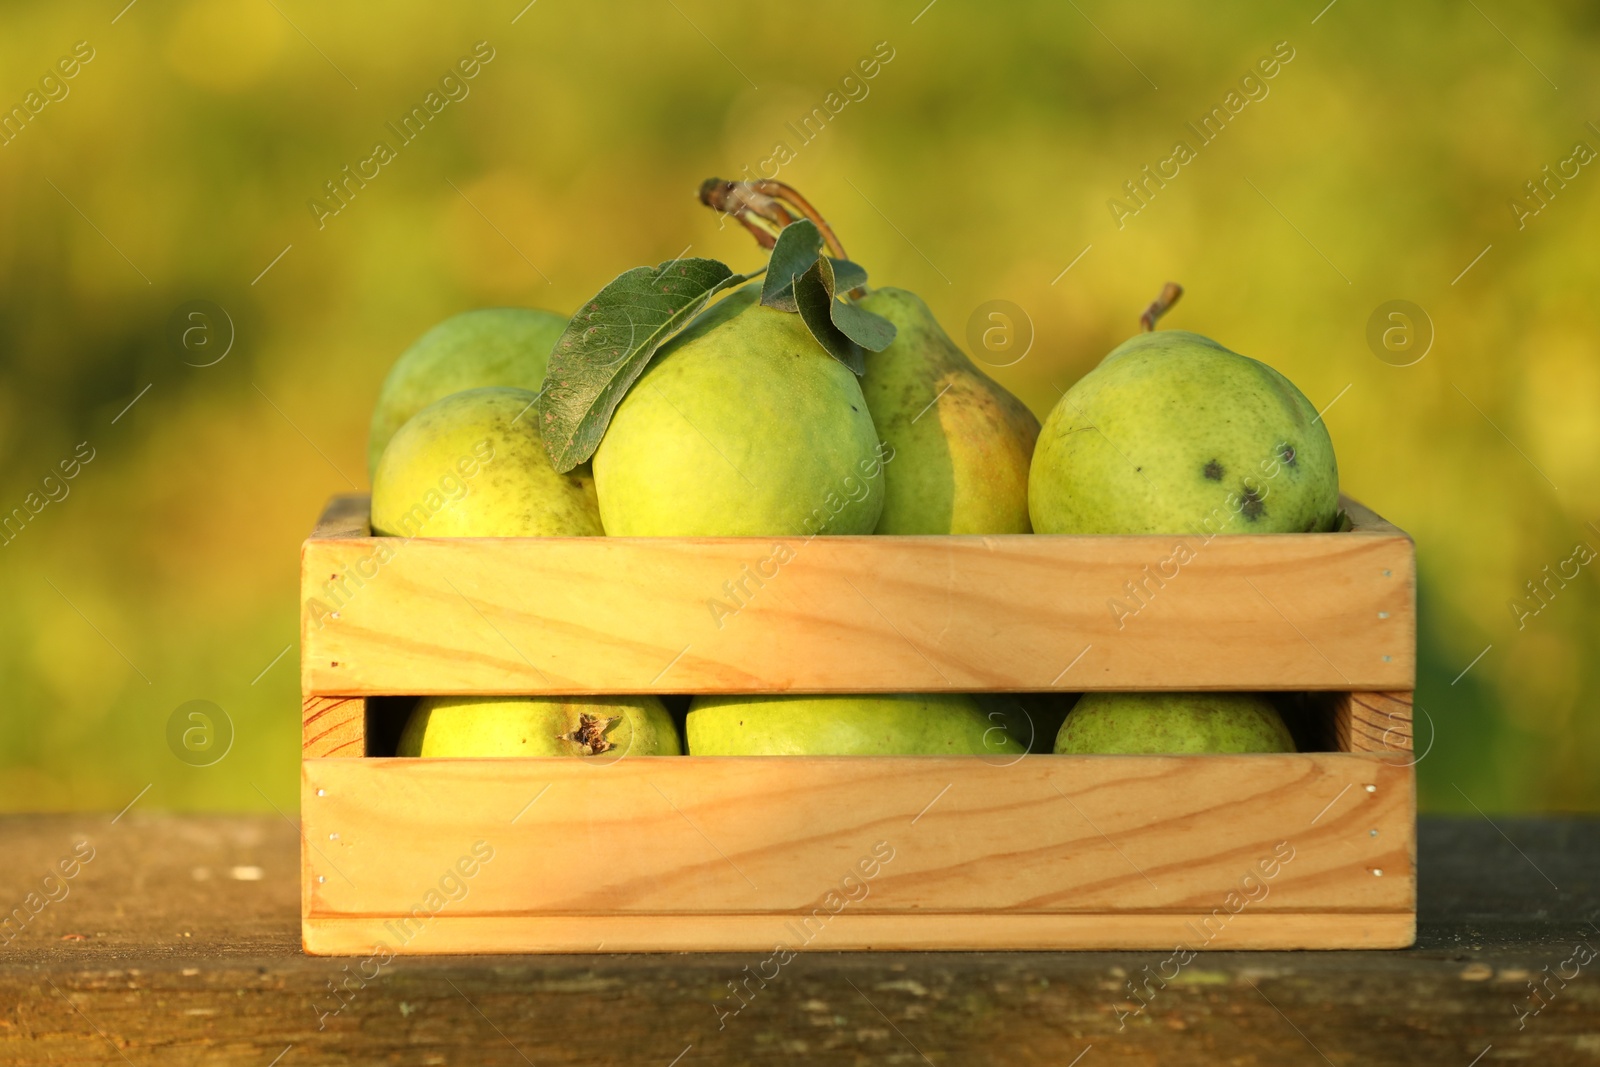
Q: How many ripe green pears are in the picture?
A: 8